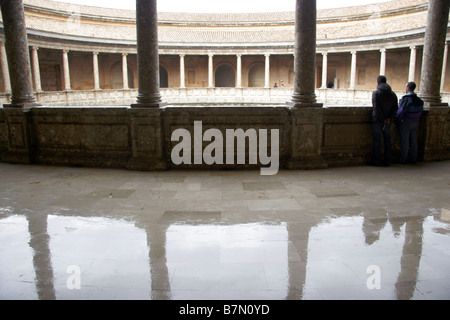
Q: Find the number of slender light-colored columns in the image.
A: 14